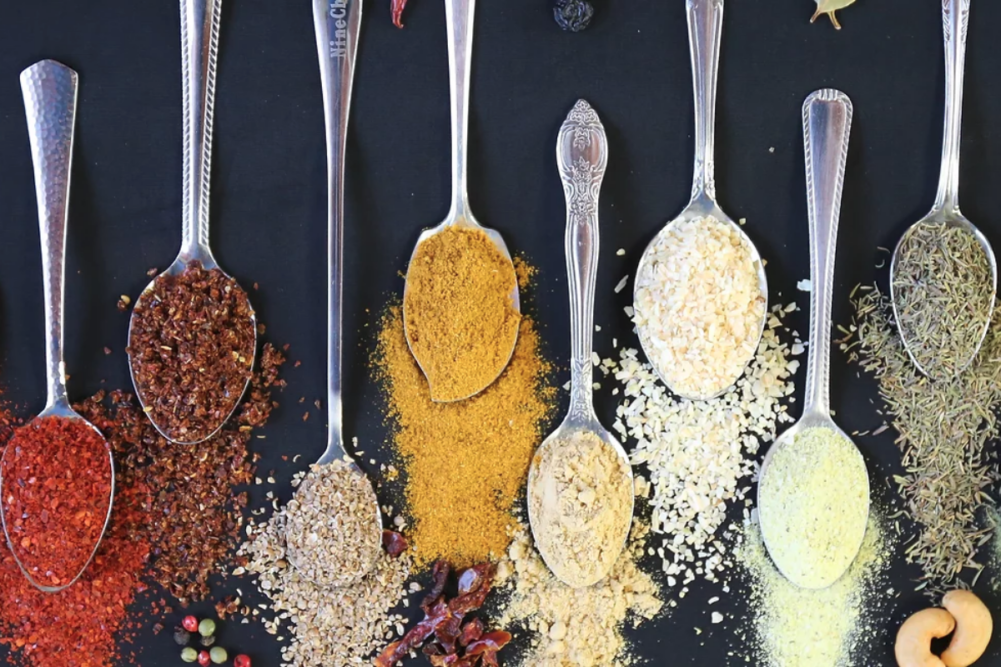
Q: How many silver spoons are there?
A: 8